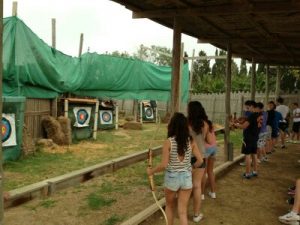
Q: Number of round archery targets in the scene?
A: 4